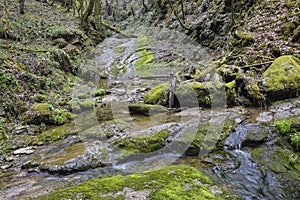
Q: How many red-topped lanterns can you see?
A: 0